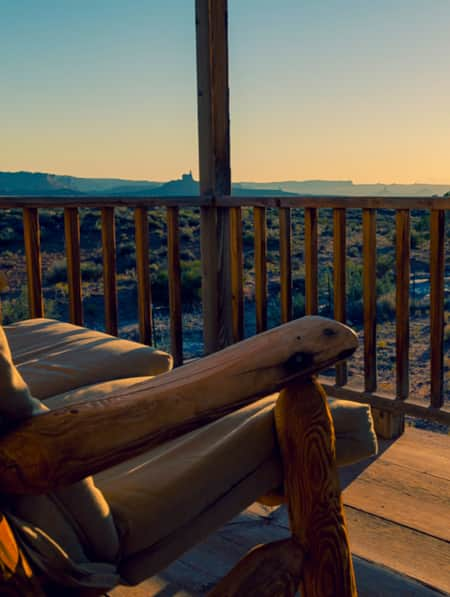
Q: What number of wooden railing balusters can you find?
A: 13